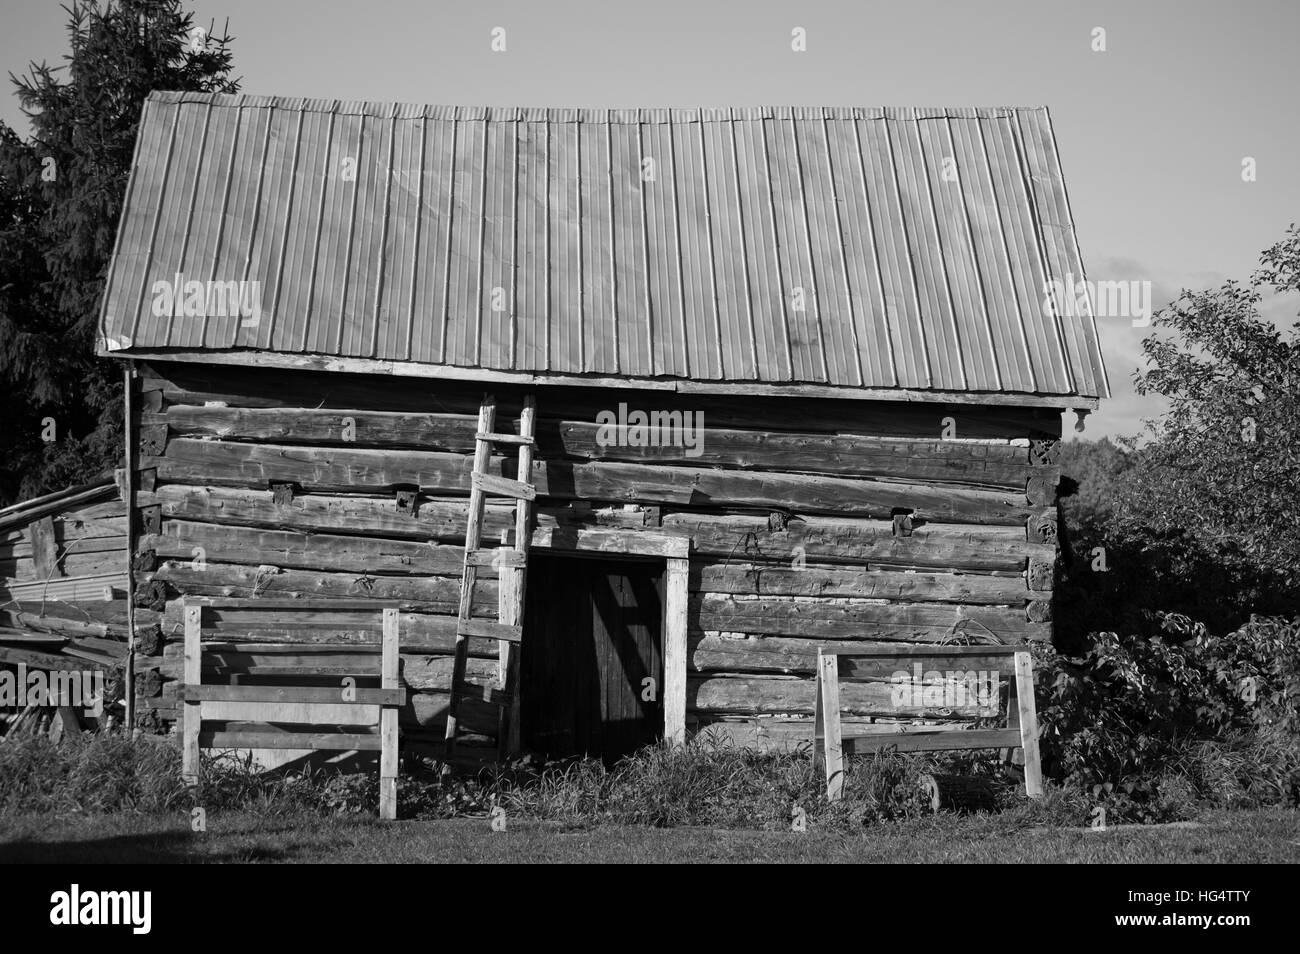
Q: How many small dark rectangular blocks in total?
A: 5